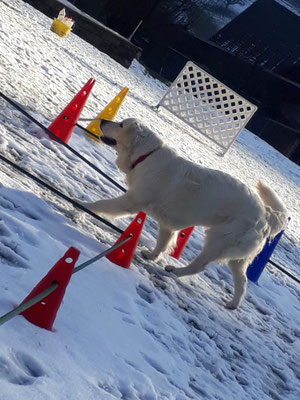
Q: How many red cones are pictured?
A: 4